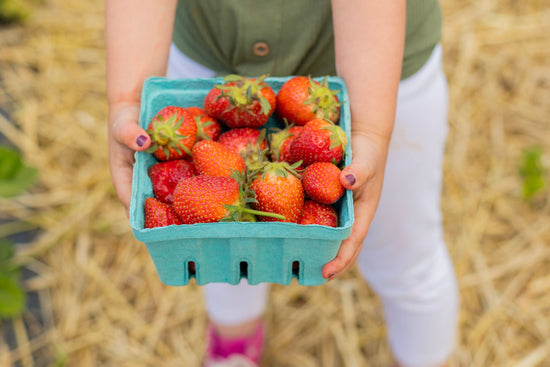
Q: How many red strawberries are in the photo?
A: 14